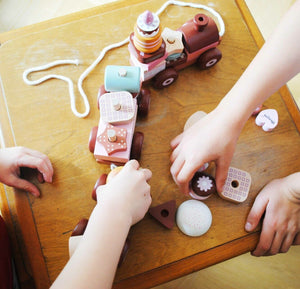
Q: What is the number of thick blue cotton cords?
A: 0